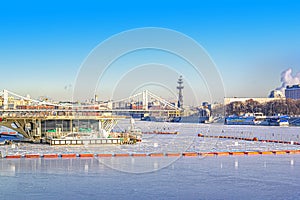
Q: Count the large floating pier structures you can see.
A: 1